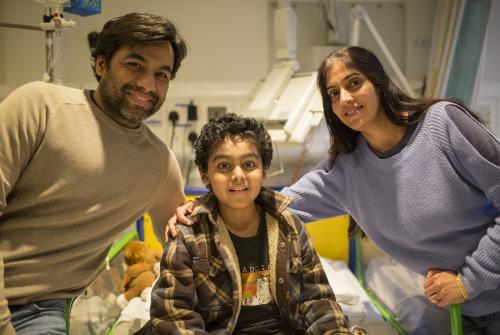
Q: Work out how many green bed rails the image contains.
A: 2